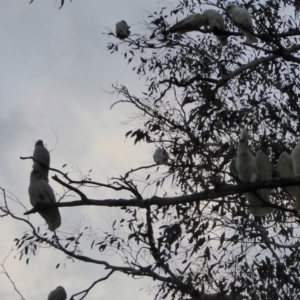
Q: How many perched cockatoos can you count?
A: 12